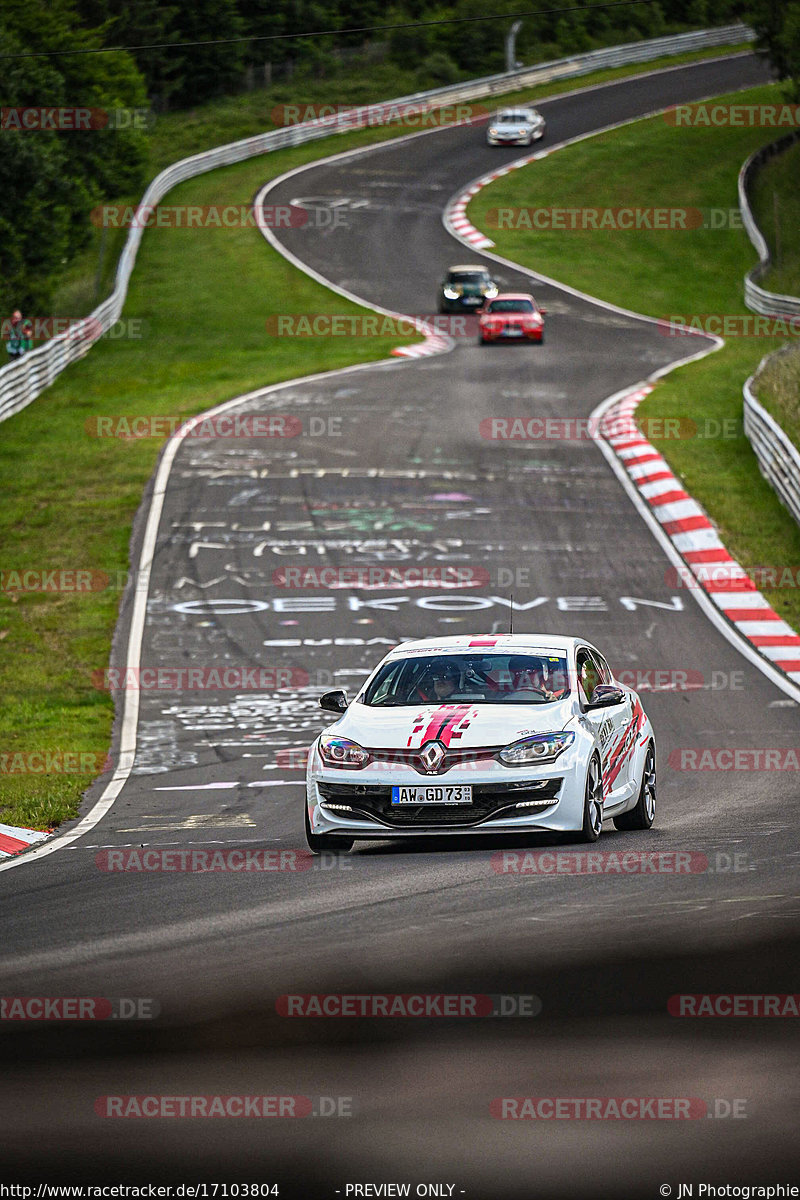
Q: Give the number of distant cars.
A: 3